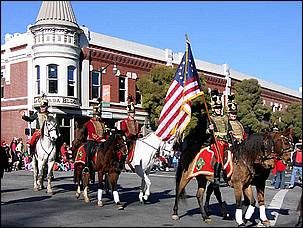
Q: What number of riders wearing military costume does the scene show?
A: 5